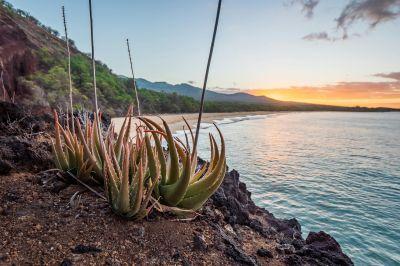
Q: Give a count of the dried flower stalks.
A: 4